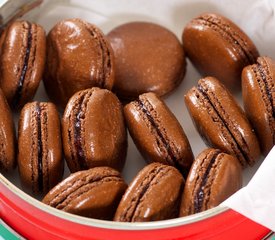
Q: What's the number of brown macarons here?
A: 13